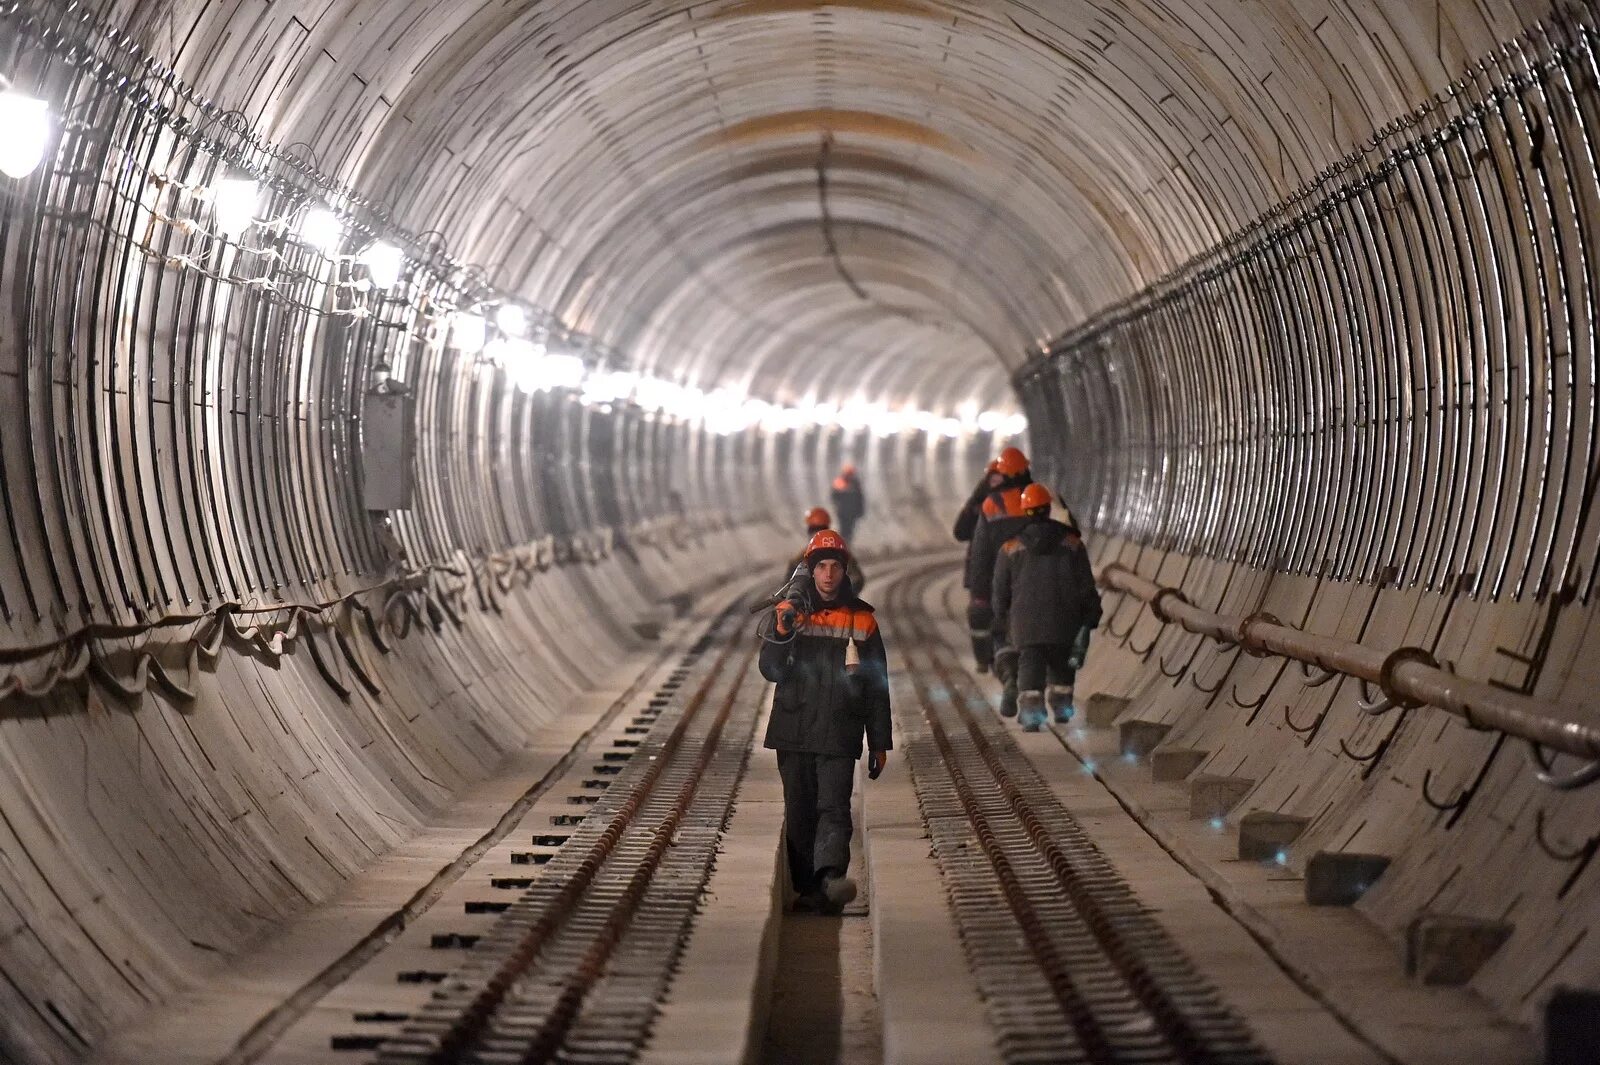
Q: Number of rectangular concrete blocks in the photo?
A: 8